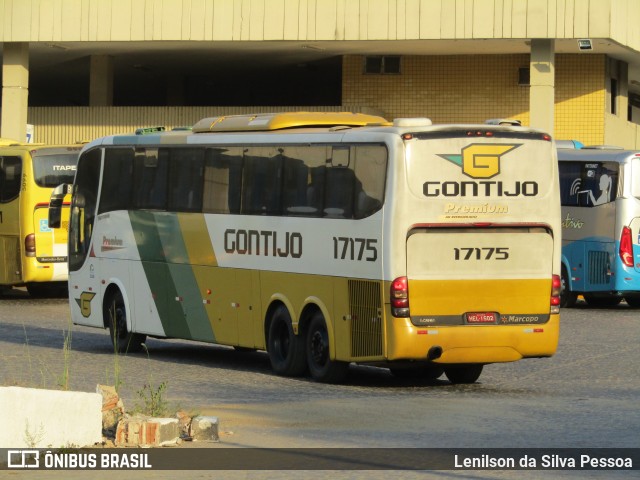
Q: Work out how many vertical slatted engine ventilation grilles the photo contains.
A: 2